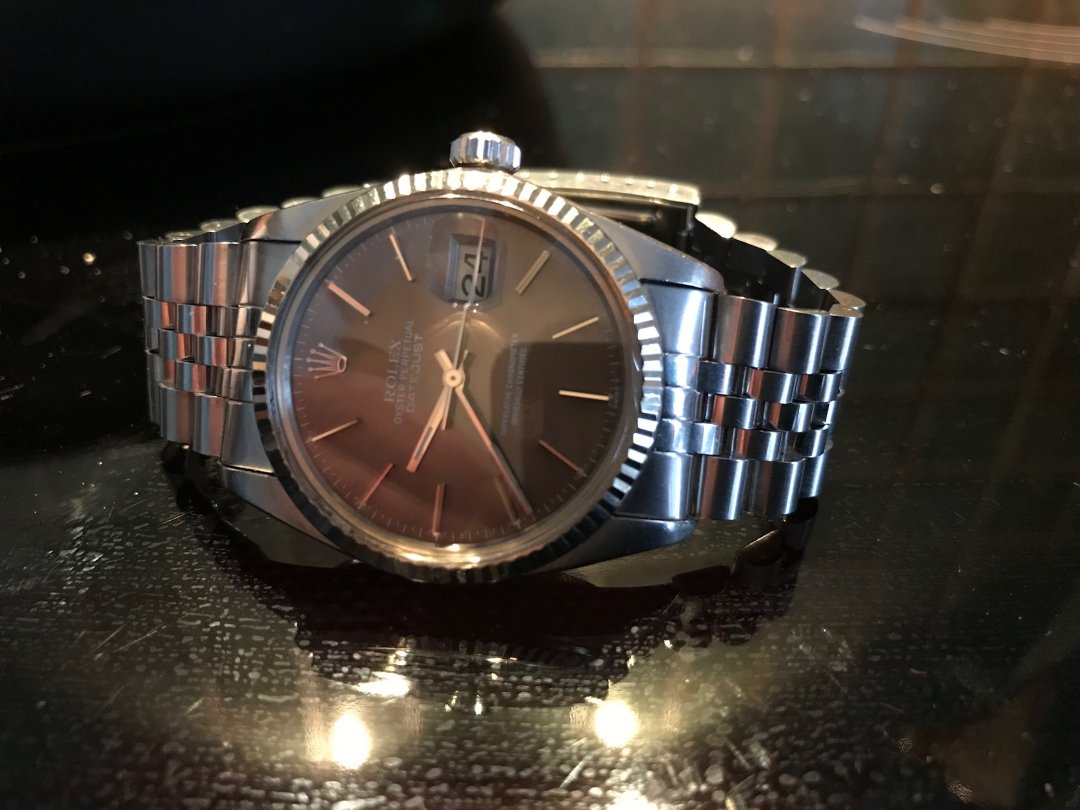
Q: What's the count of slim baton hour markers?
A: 10